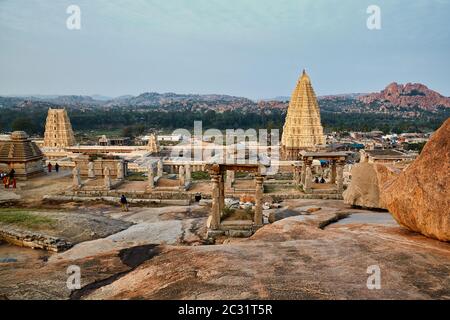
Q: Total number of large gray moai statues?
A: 0